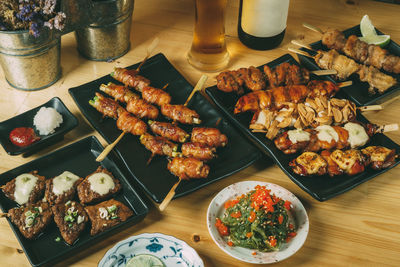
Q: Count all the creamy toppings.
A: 6